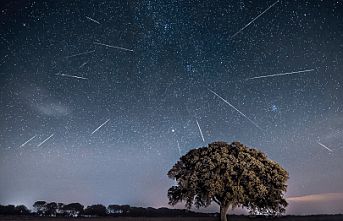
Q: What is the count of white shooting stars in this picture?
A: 14